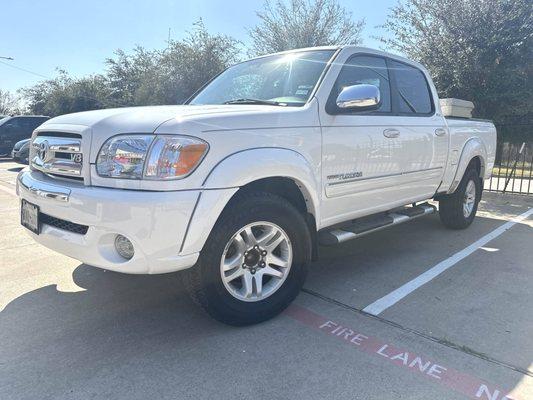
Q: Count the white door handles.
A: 2